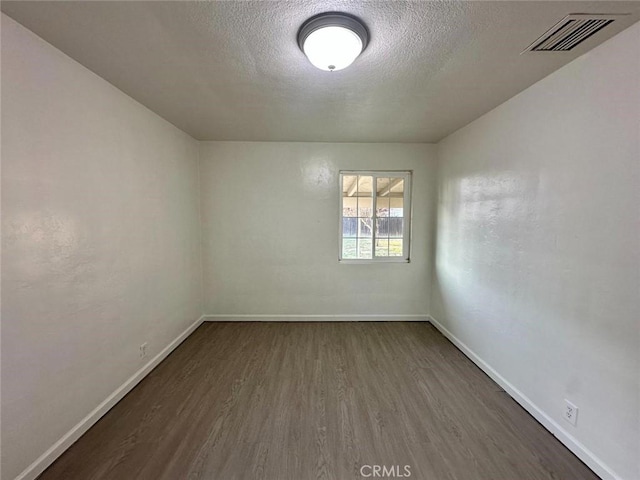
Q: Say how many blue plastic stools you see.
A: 0